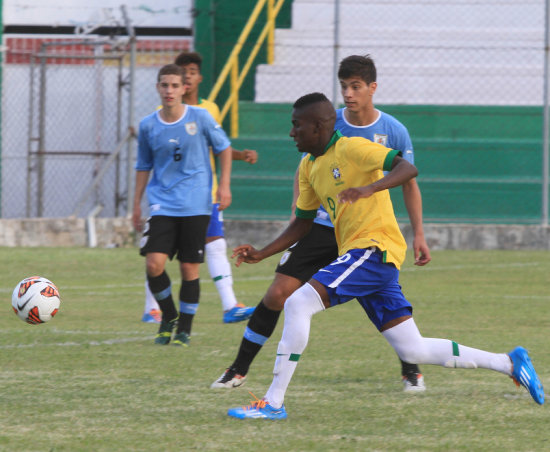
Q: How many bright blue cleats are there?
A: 4